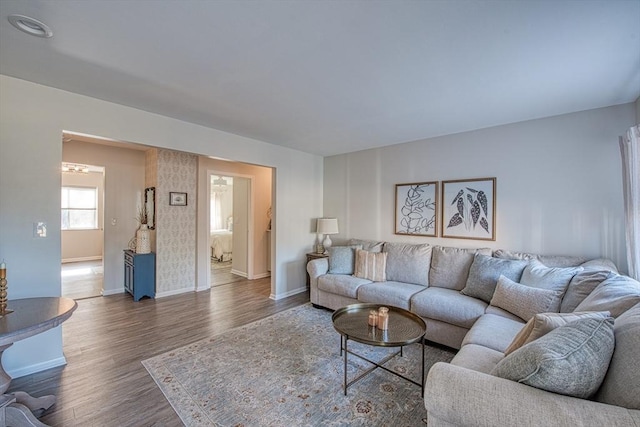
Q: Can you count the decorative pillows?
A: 7